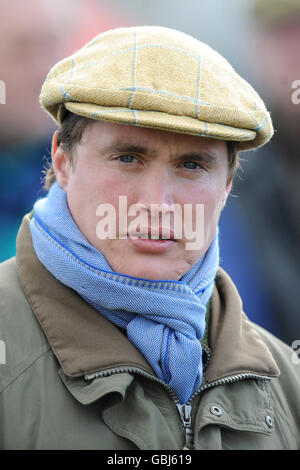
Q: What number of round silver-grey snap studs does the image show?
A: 2